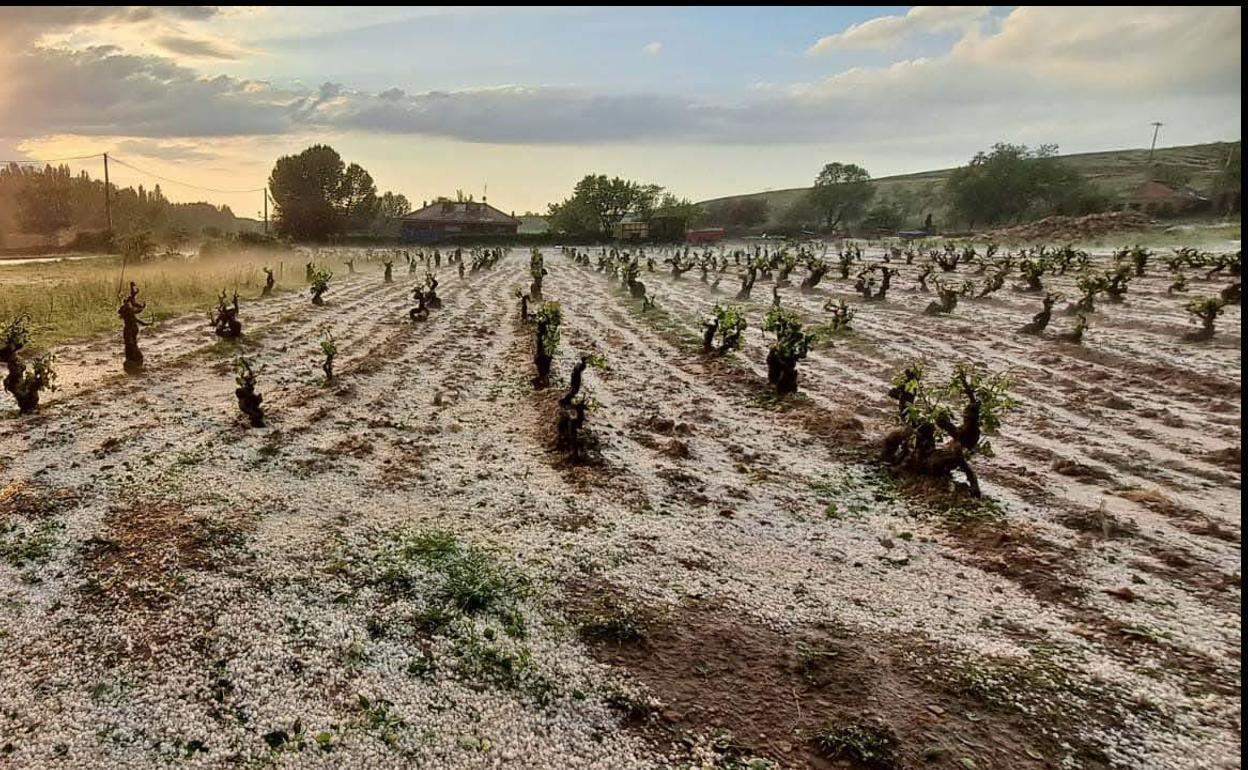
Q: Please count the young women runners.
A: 0